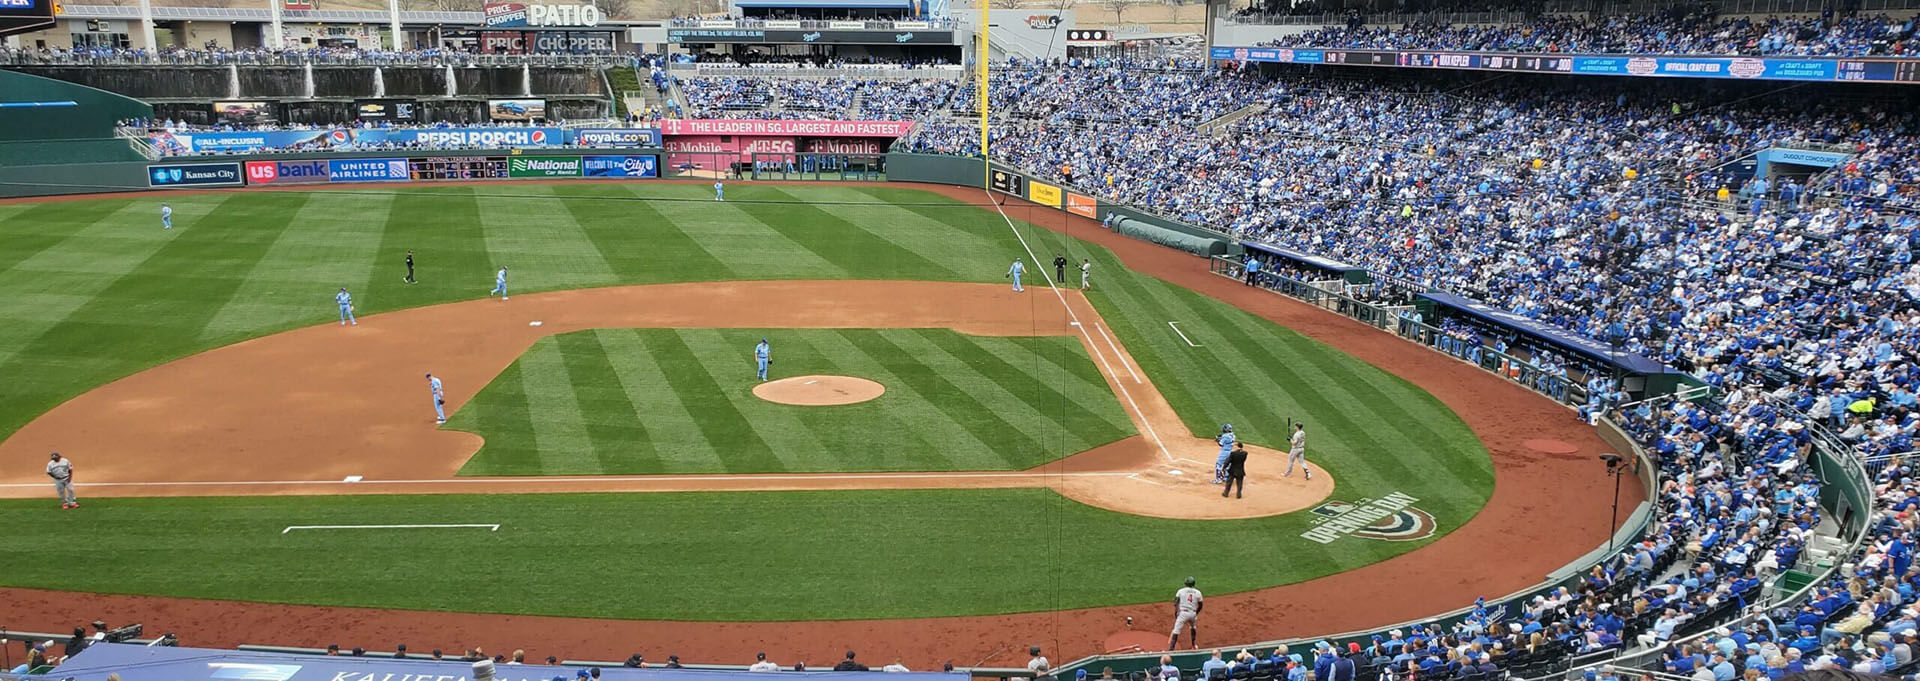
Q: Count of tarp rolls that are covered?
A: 1